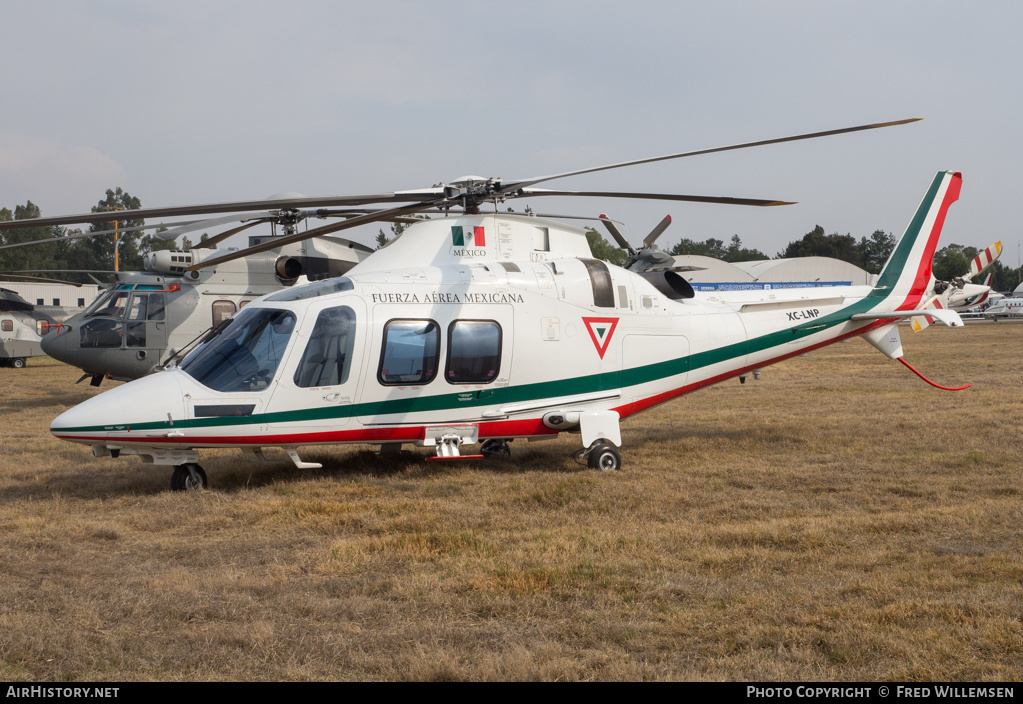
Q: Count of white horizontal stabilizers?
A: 1